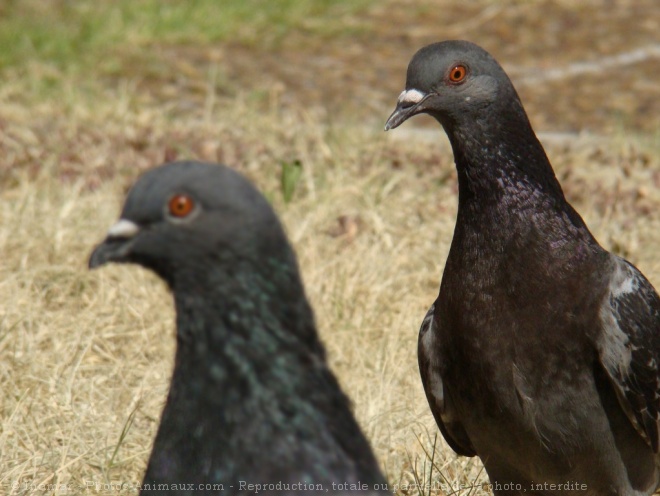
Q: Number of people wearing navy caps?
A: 0